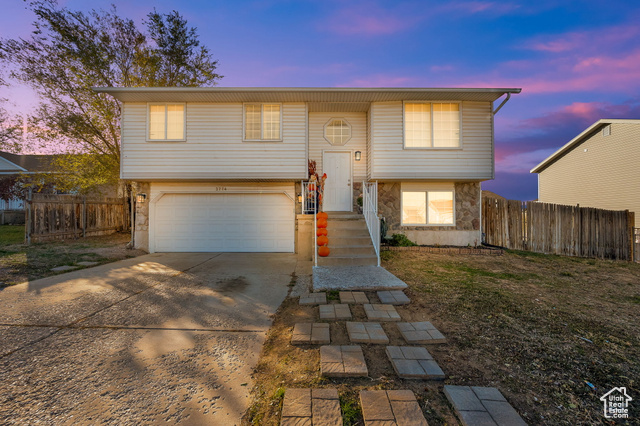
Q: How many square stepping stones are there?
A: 13